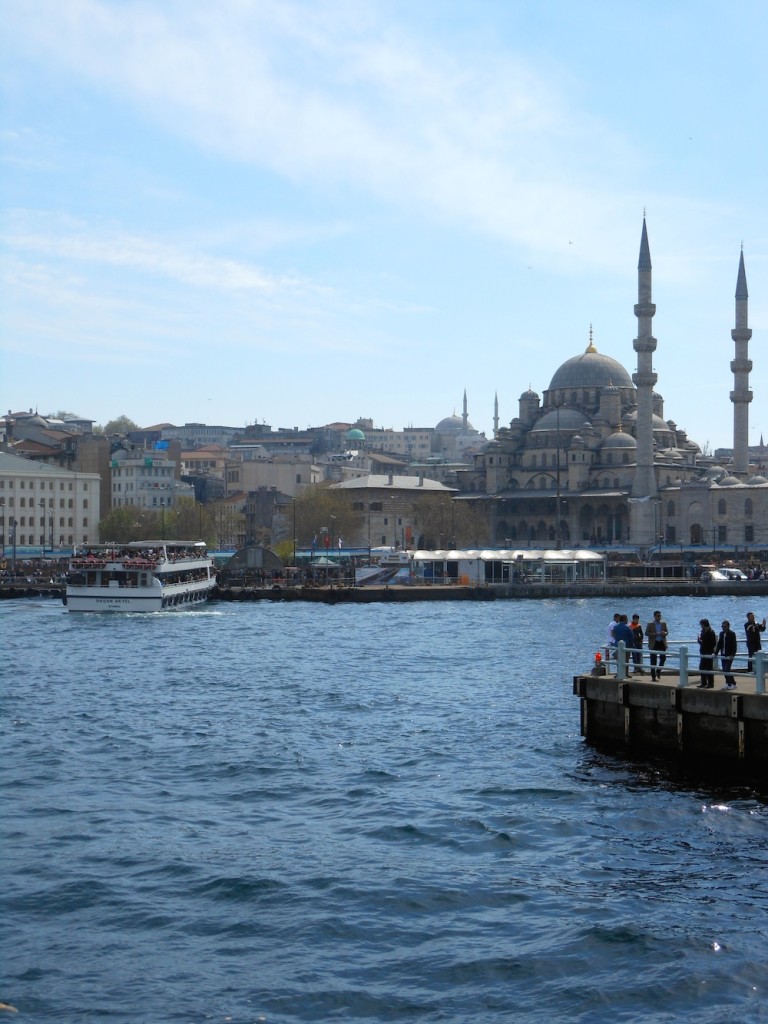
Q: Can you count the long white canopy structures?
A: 1